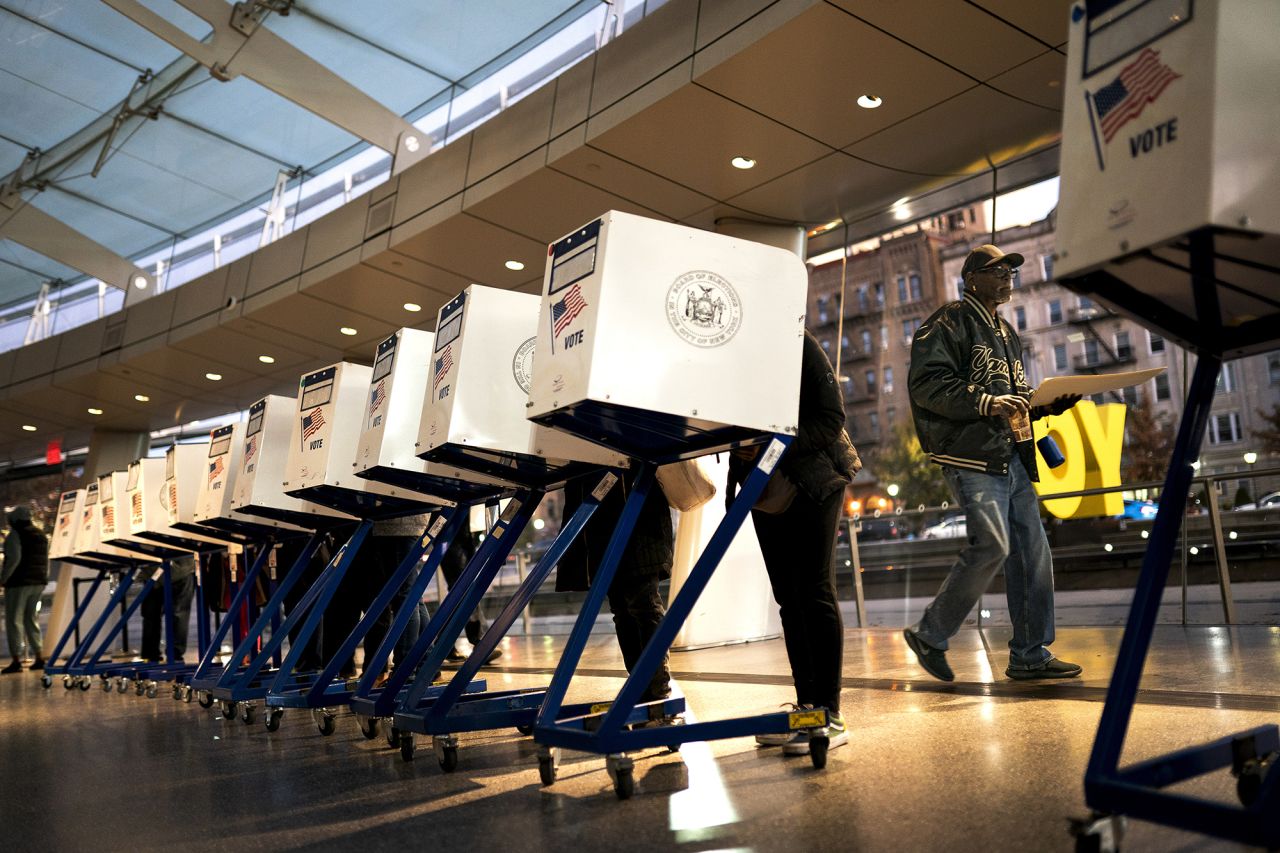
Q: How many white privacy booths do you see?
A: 12